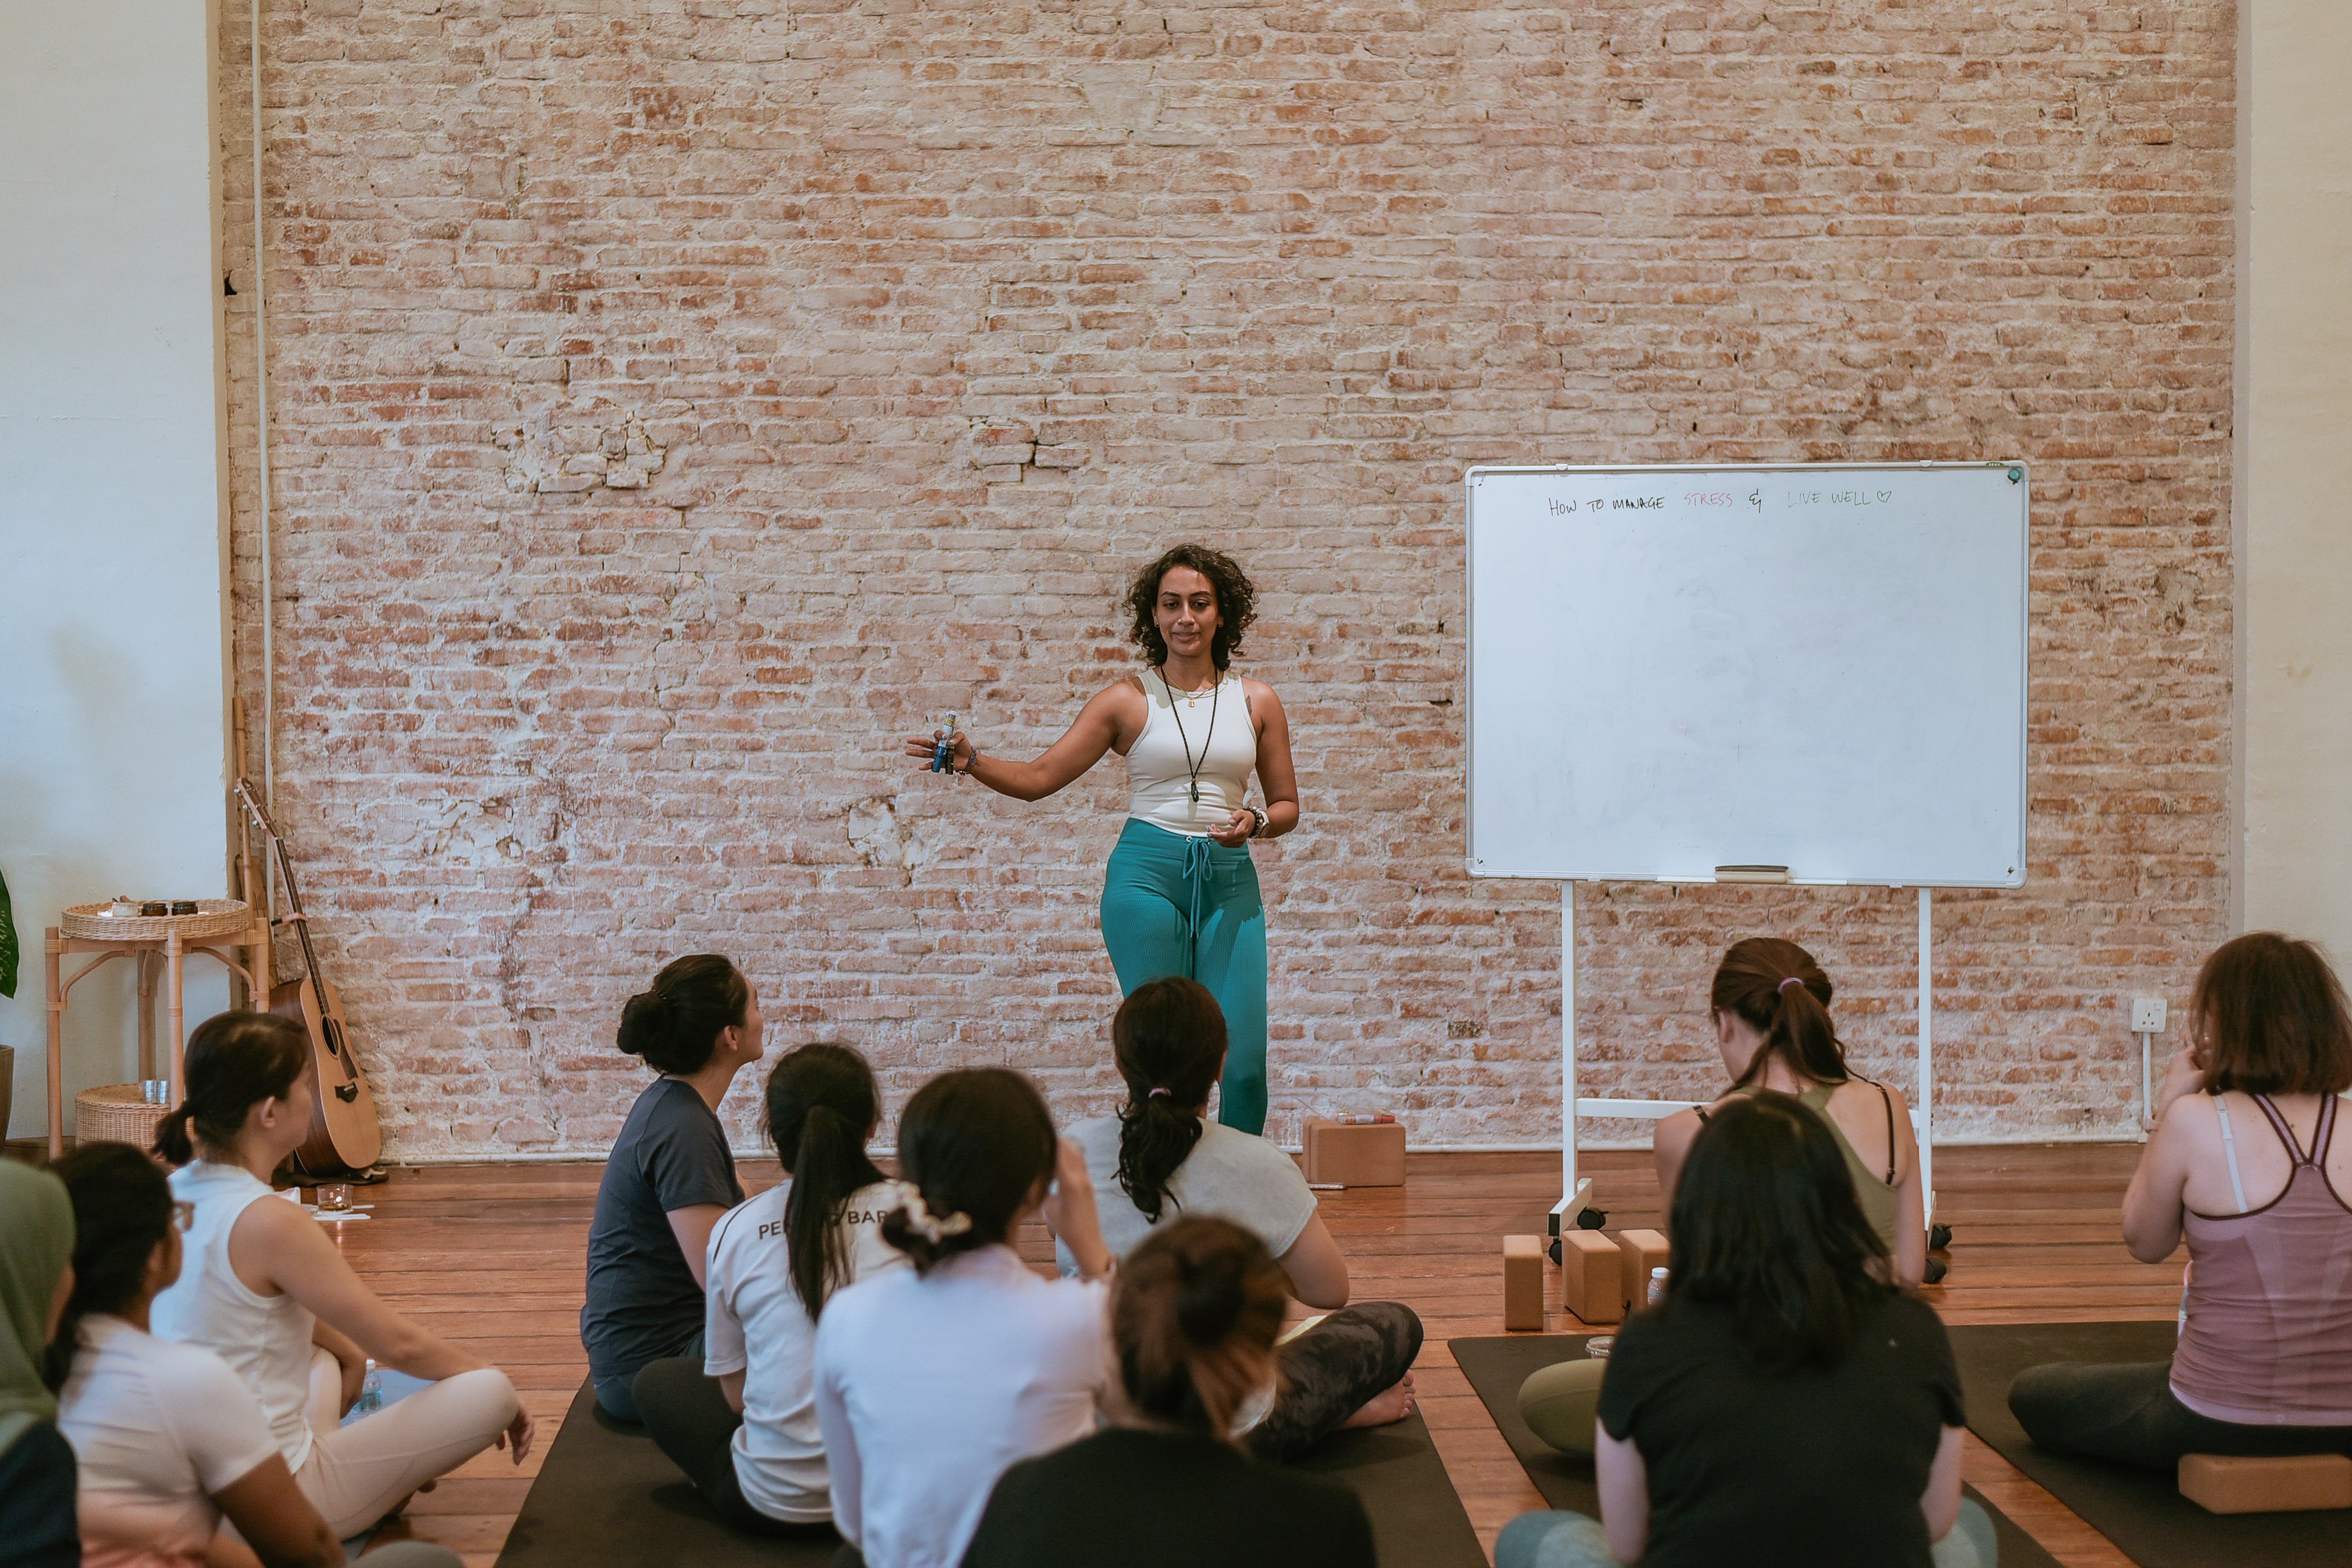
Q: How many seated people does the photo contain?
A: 11